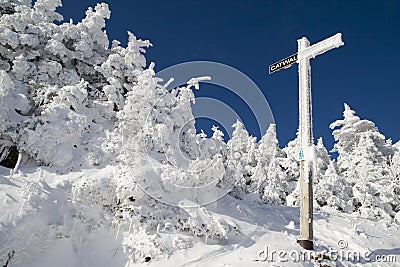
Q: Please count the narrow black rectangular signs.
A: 1